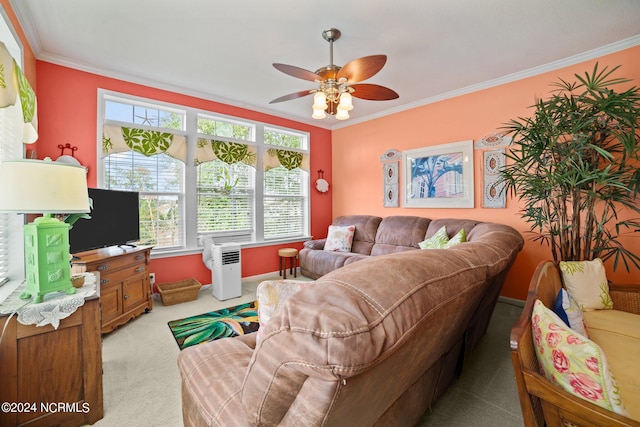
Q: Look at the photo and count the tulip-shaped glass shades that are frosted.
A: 4